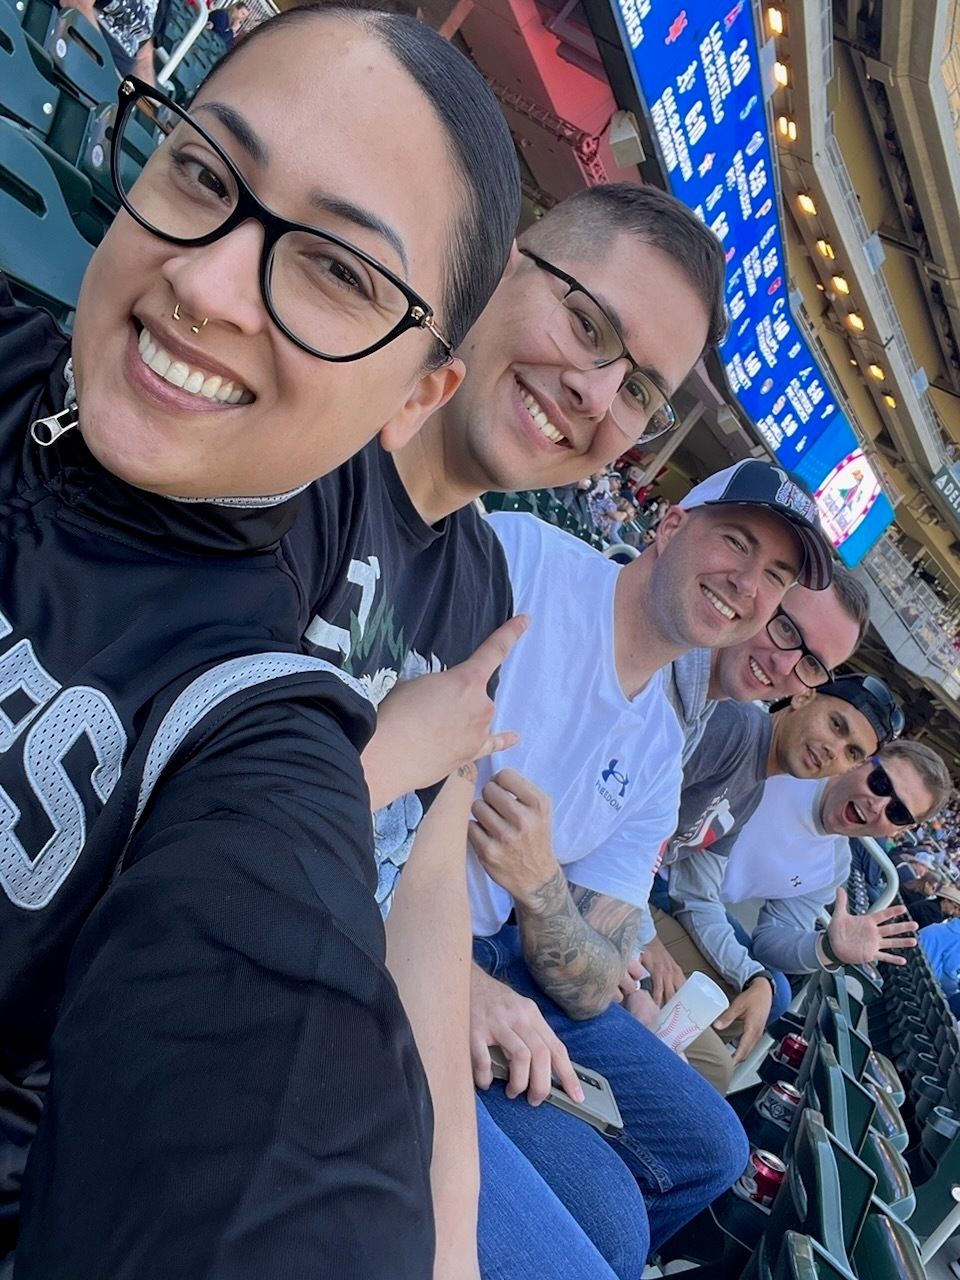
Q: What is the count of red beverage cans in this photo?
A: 3